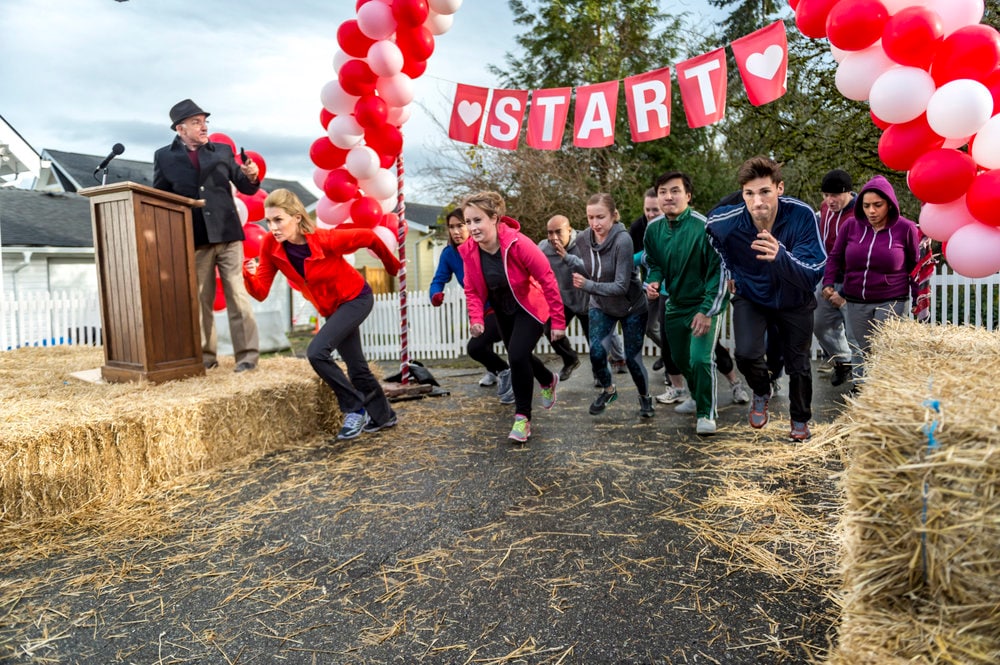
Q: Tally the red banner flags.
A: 7